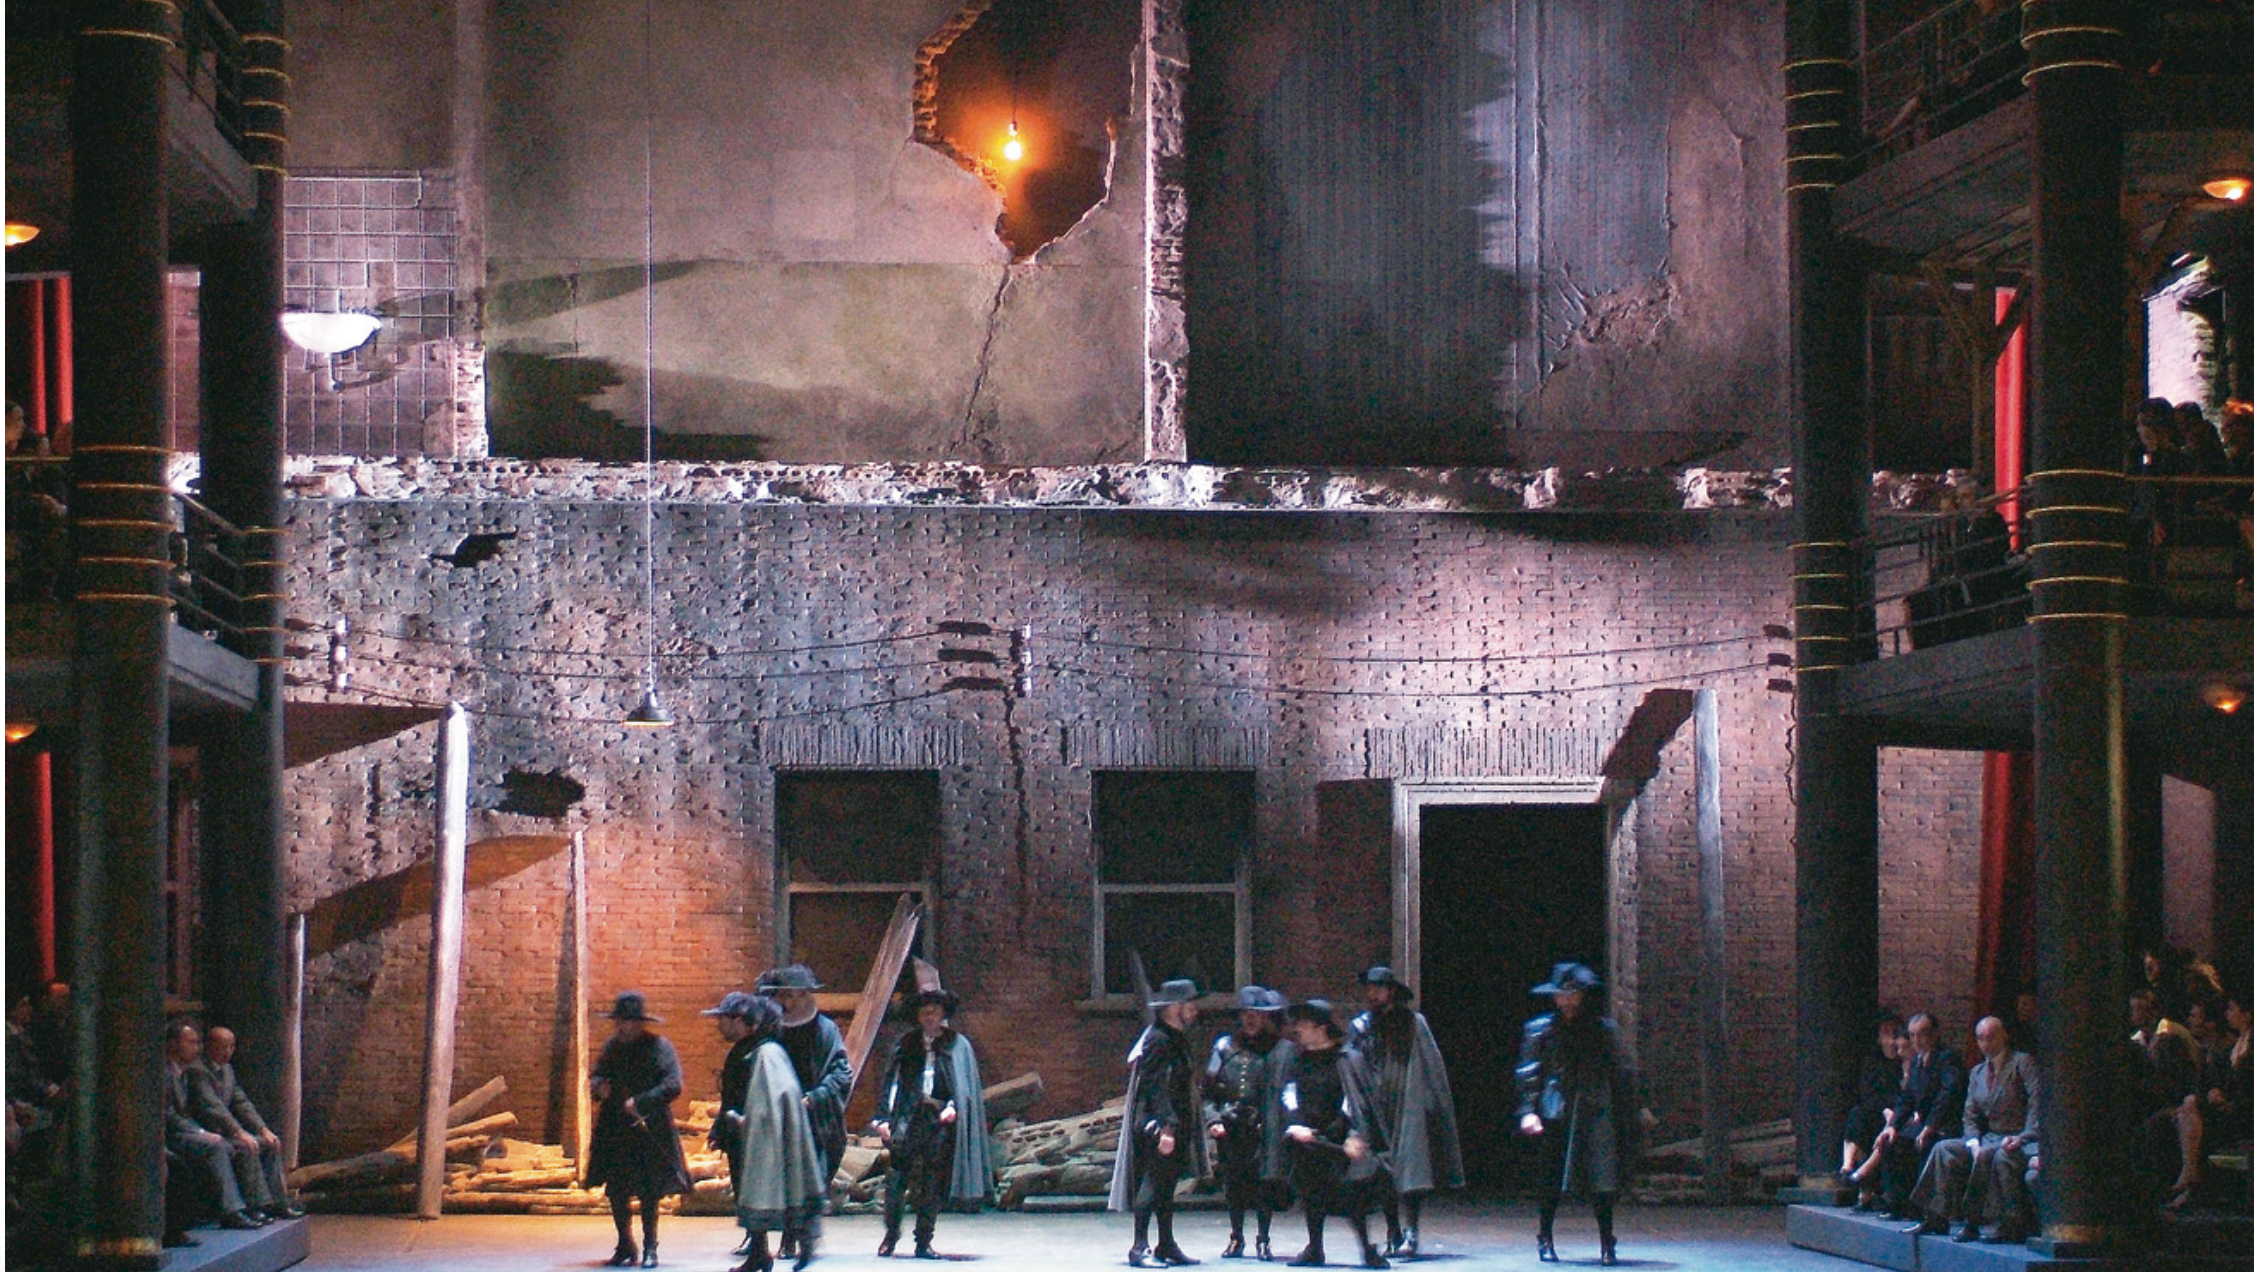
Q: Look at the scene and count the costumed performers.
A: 9